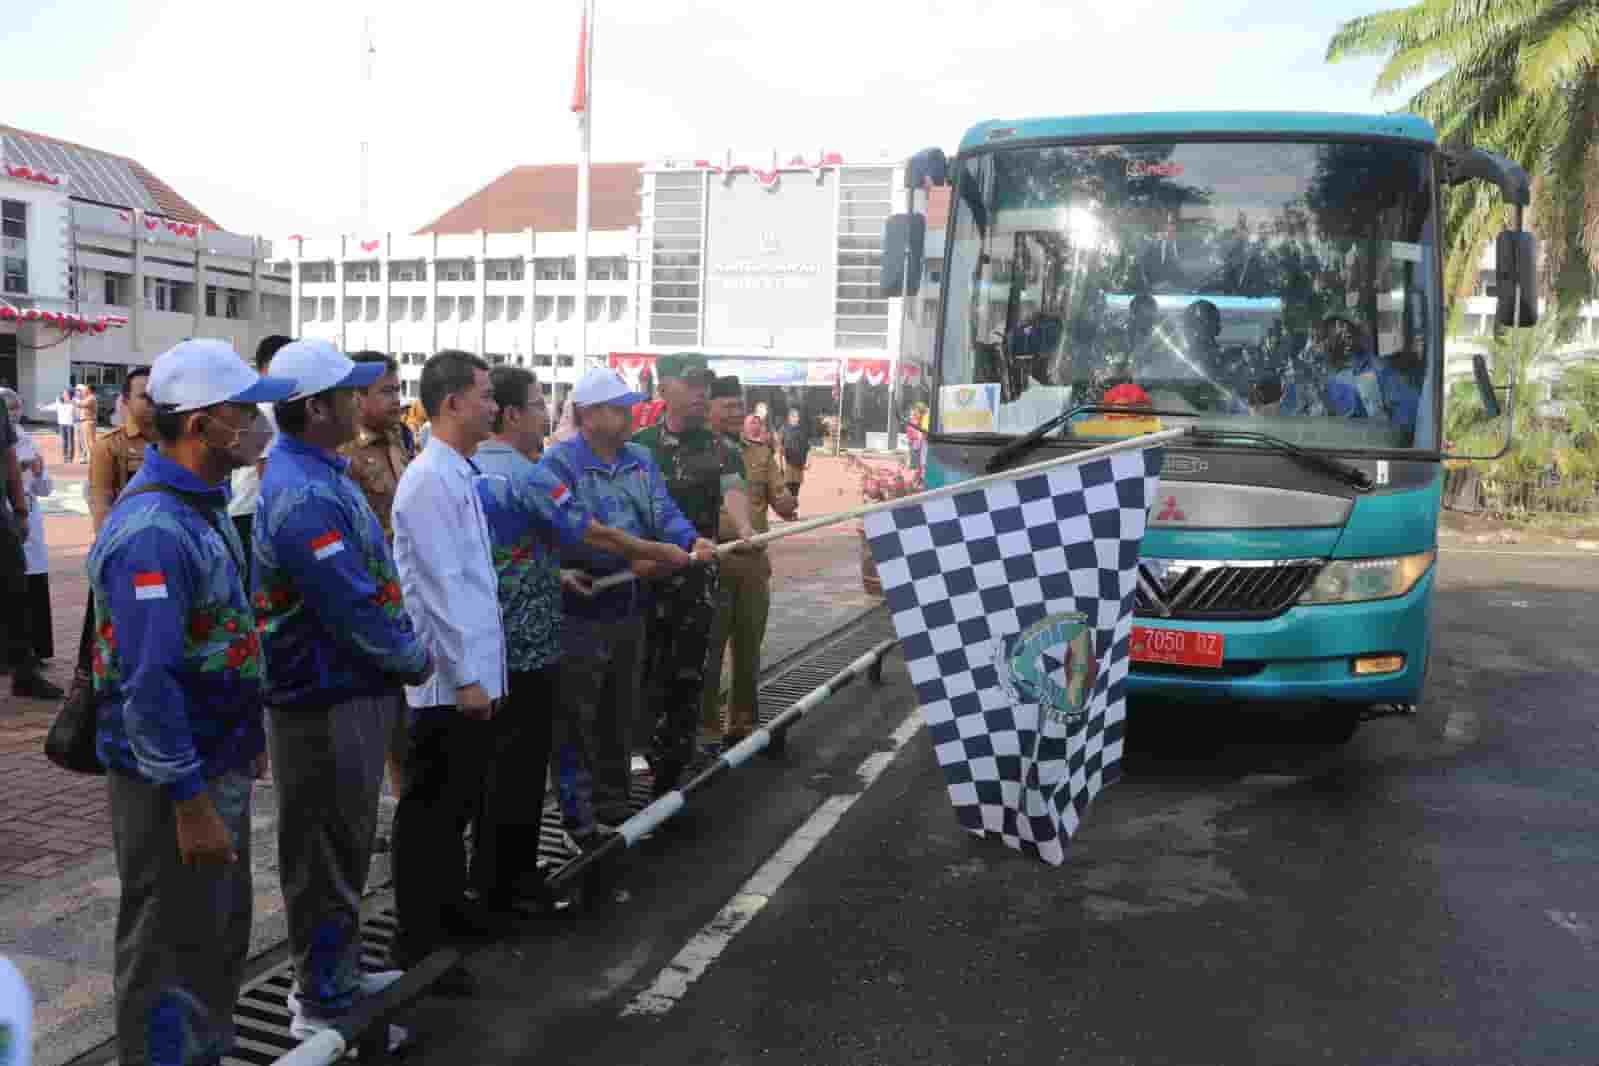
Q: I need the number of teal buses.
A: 1